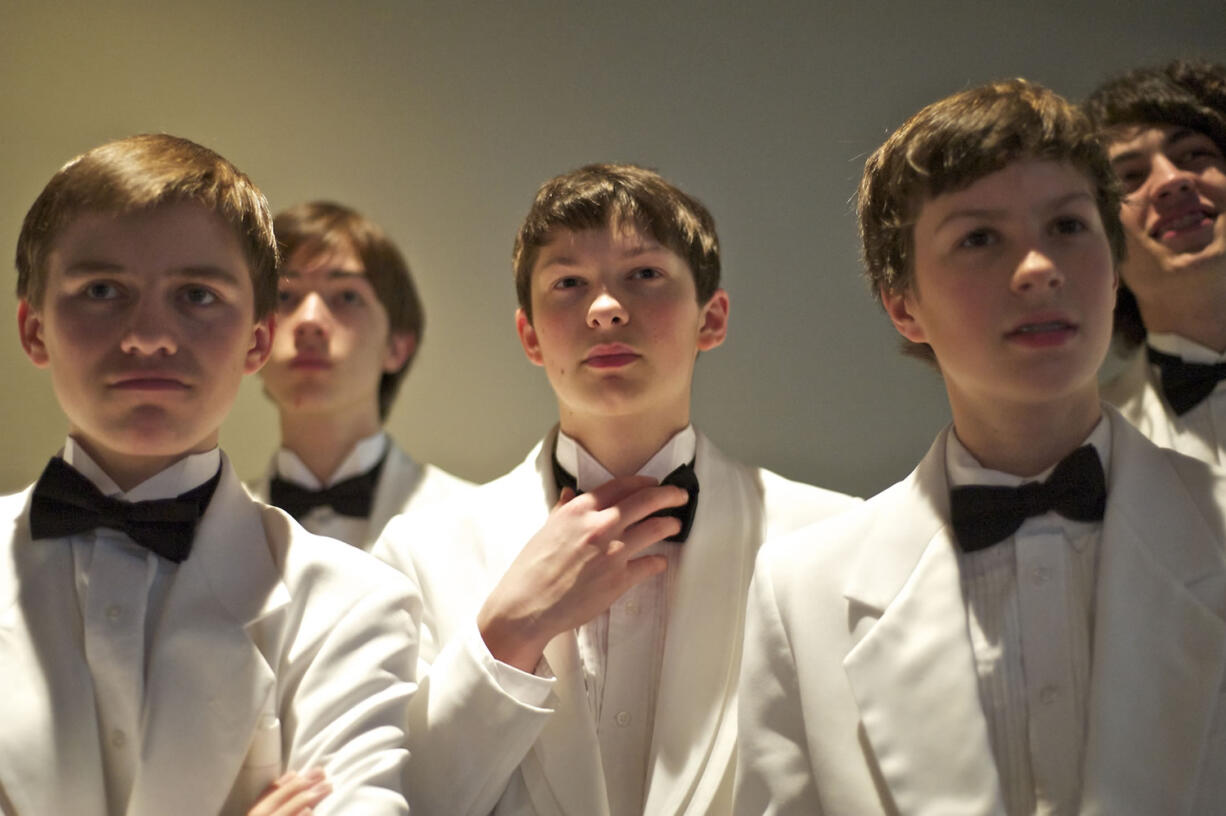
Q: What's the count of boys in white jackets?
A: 5